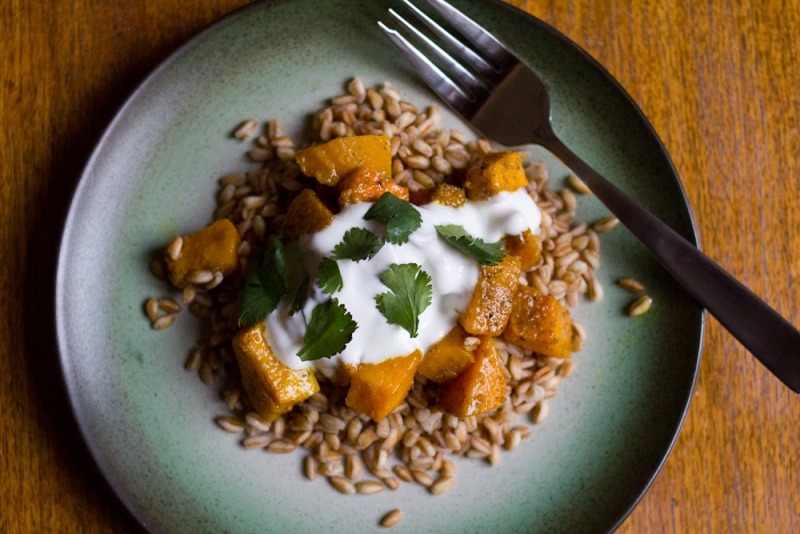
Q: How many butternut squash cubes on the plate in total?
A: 13